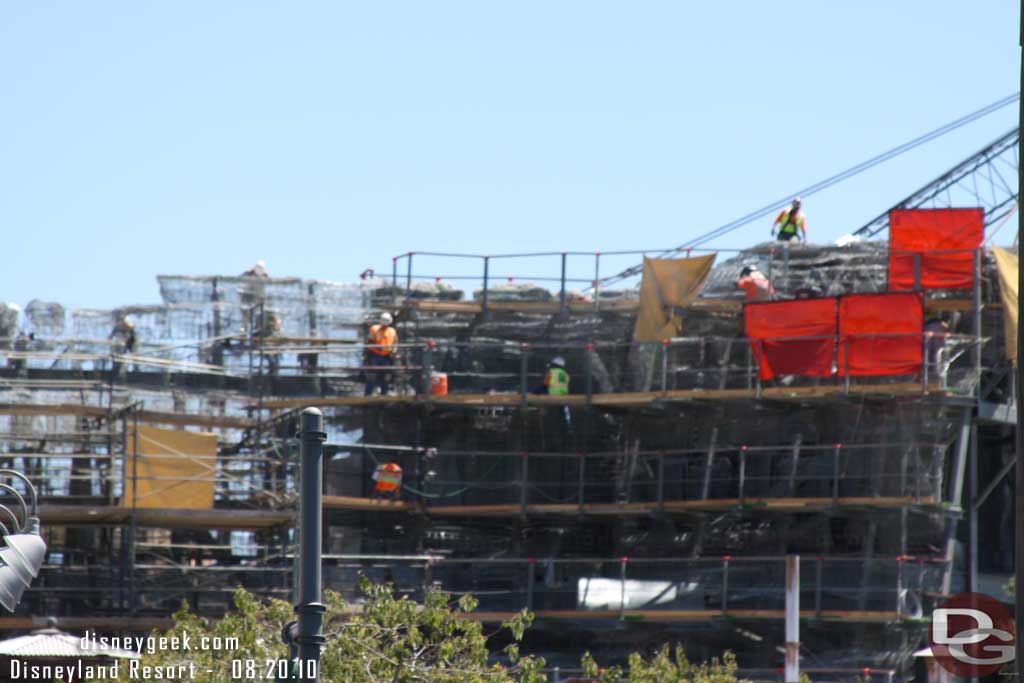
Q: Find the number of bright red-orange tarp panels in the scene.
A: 3